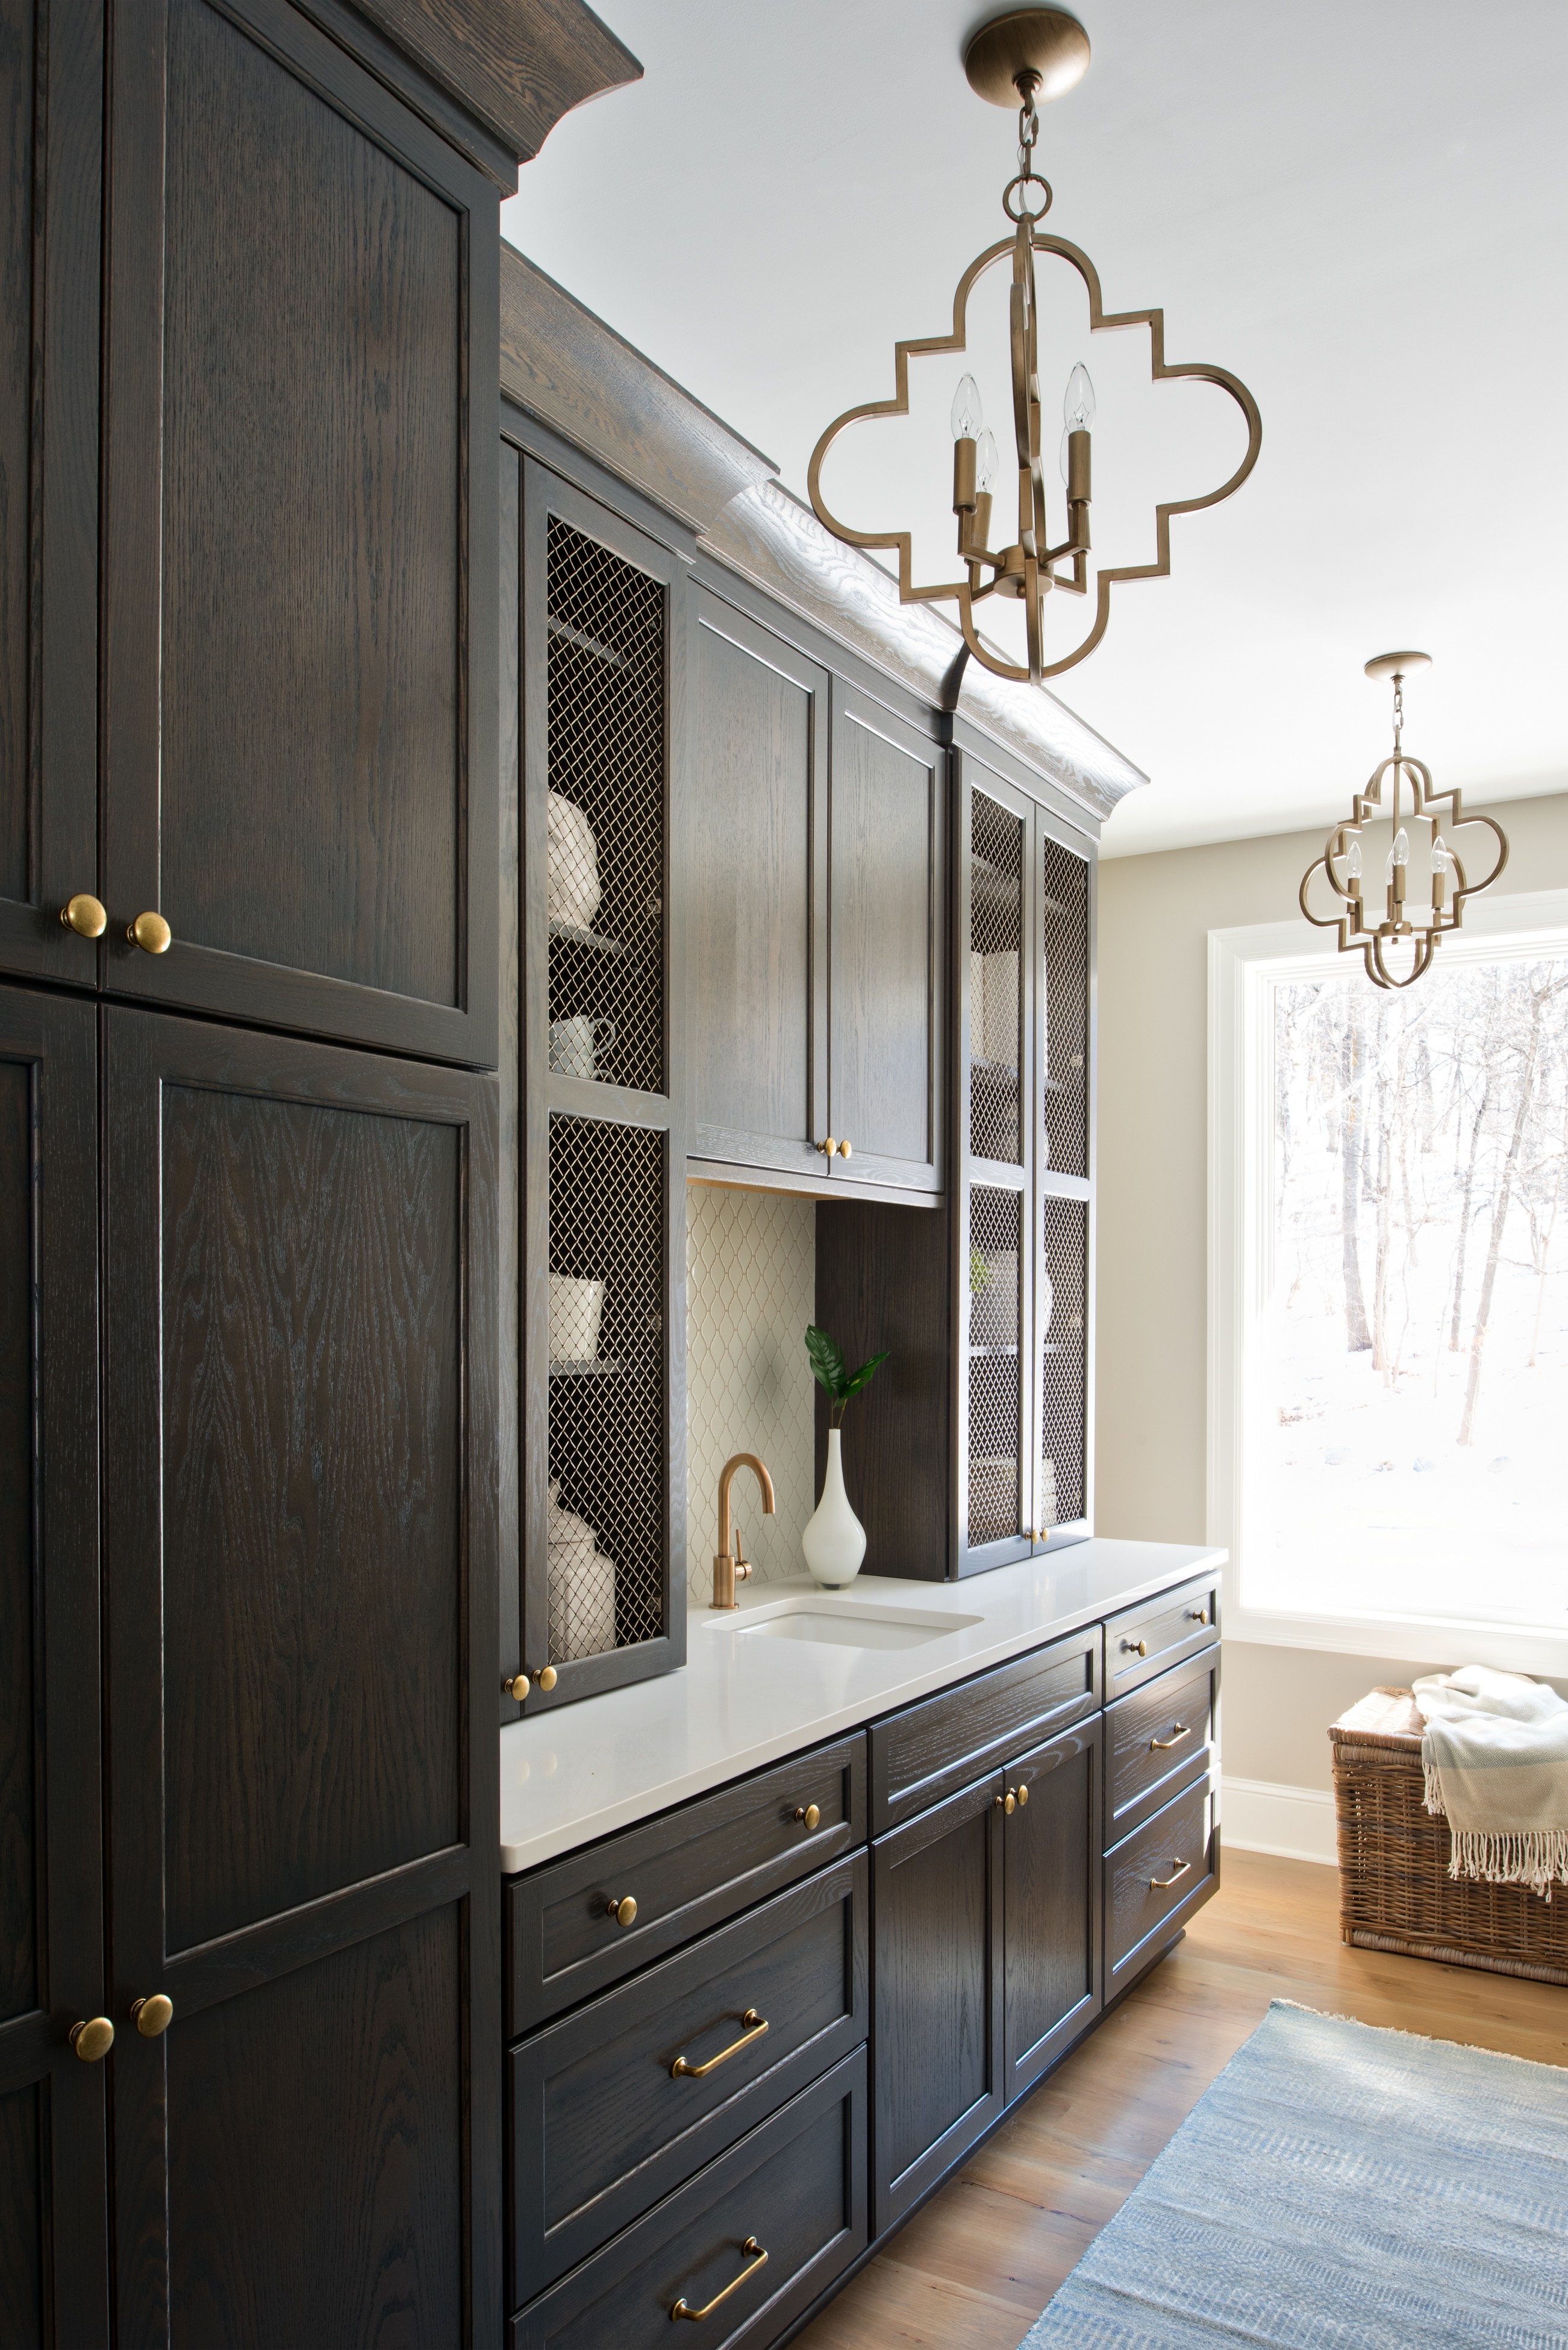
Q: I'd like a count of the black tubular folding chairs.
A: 0